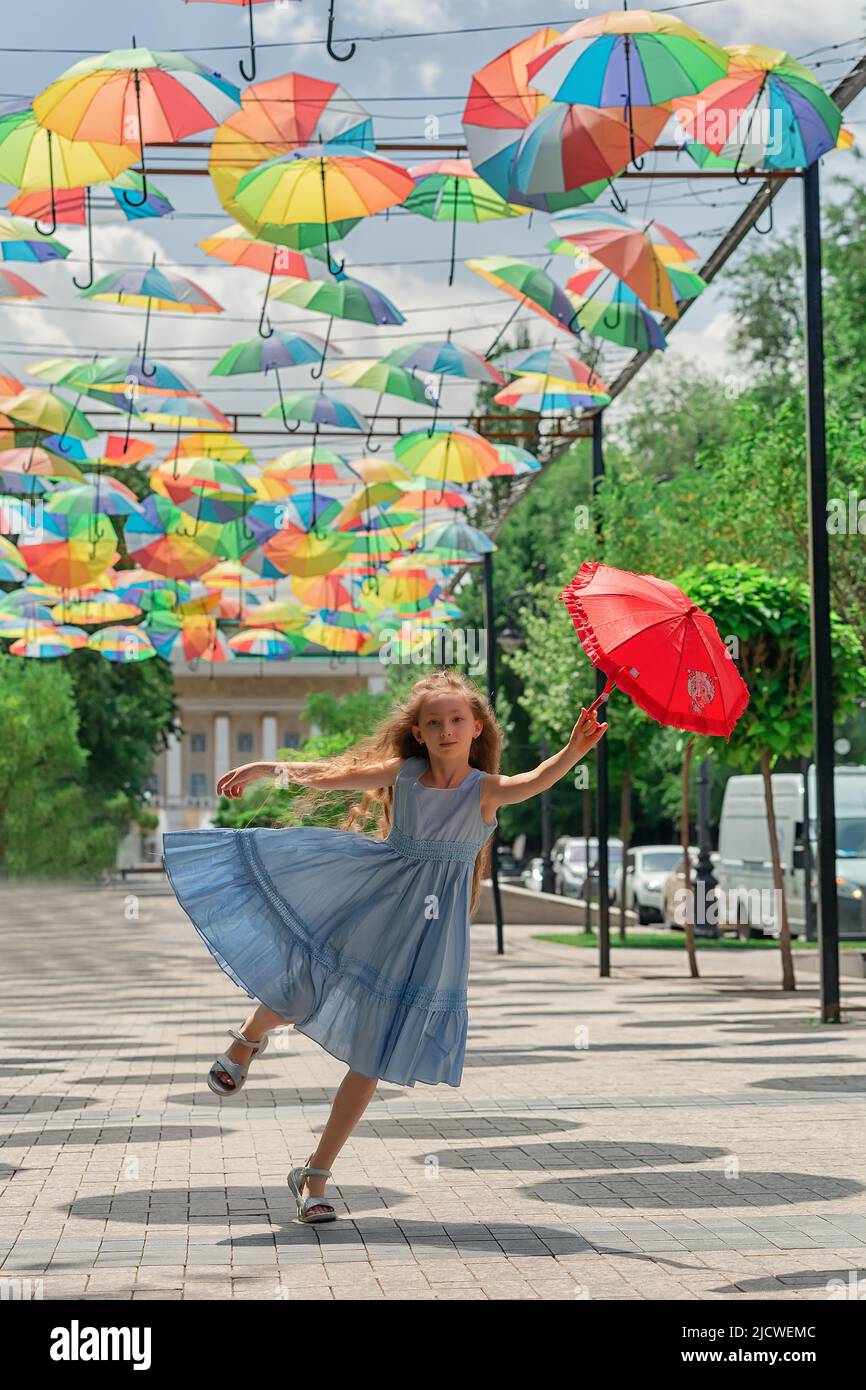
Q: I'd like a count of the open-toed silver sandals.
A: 2